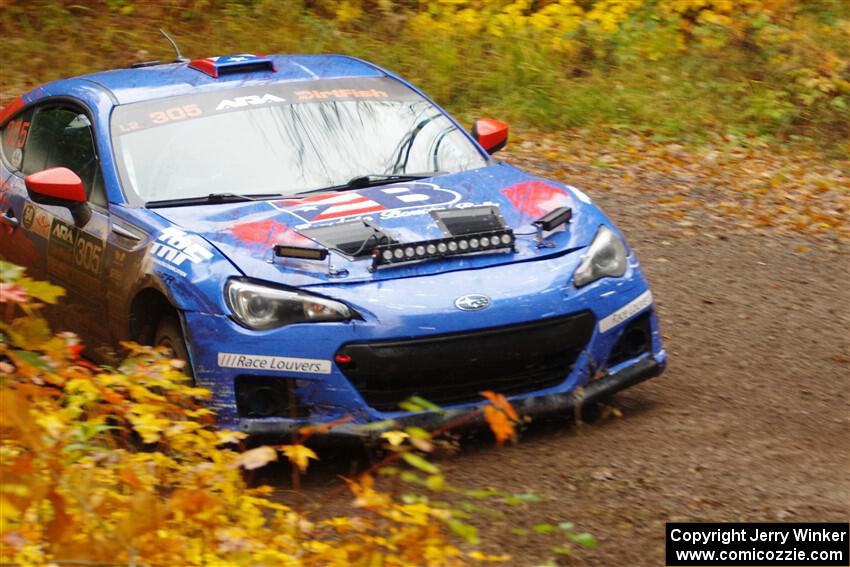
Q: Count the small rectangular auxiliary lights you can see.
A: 2